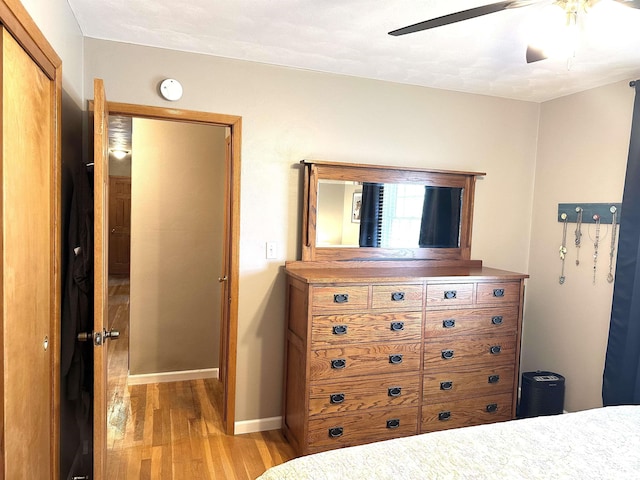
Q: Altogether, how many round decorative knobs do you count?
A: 4